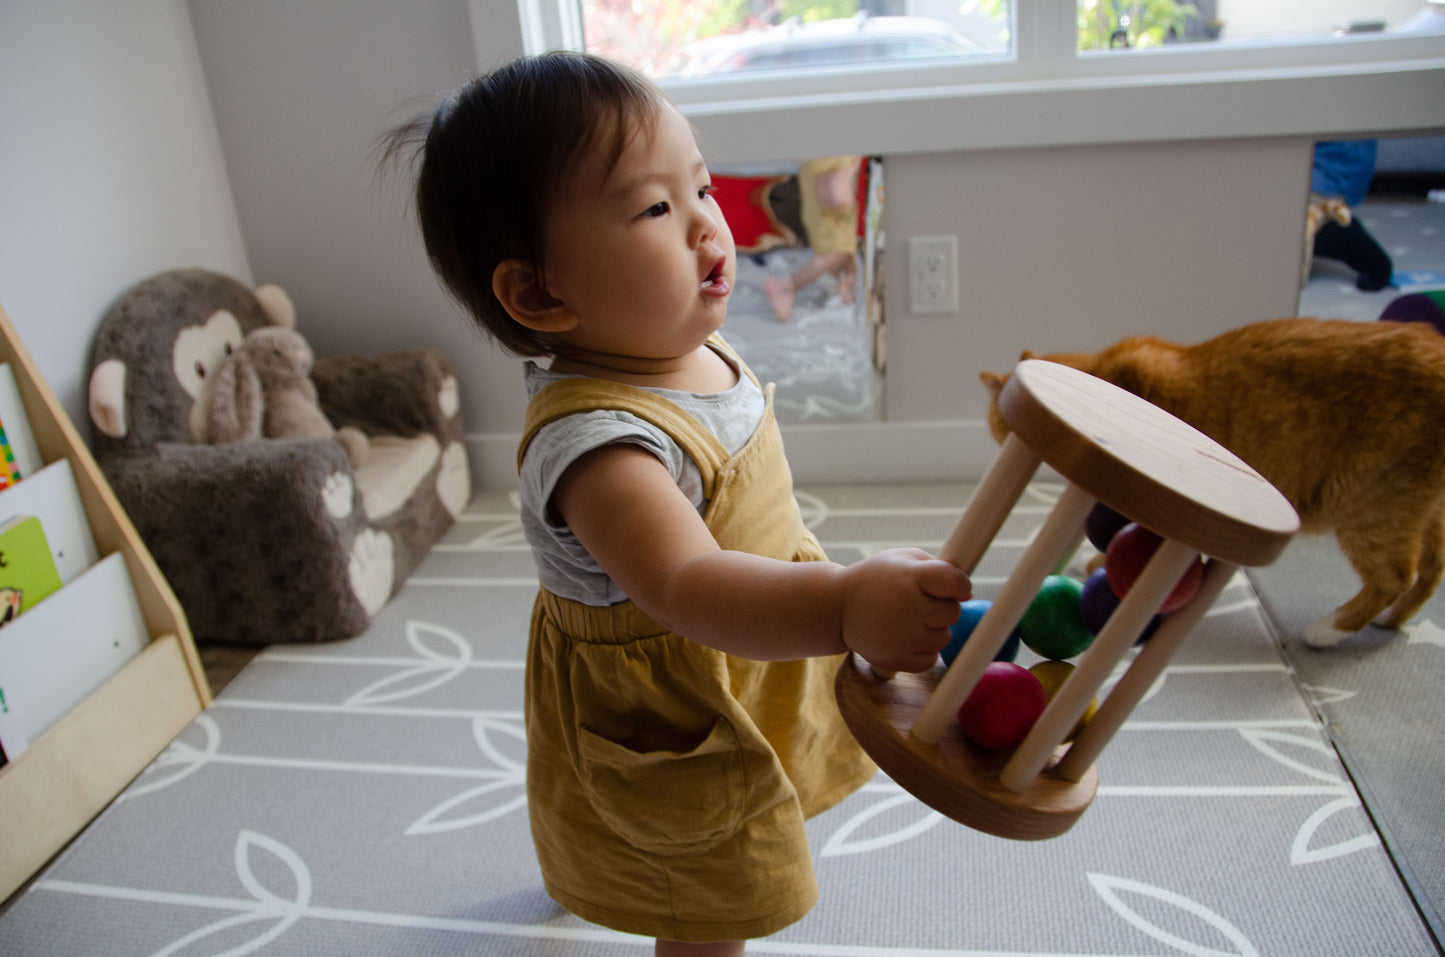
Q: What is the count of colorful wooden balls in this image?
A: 7